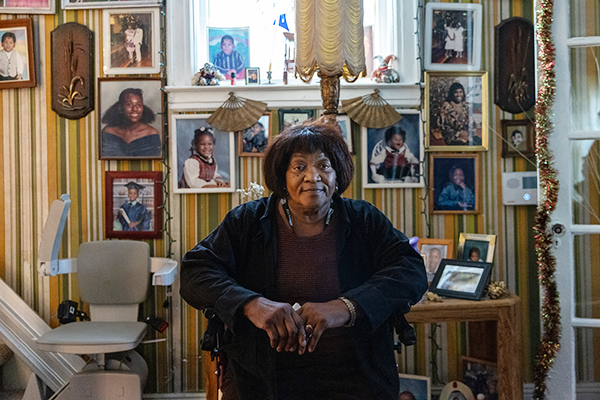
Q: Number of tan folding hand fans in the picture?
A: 2